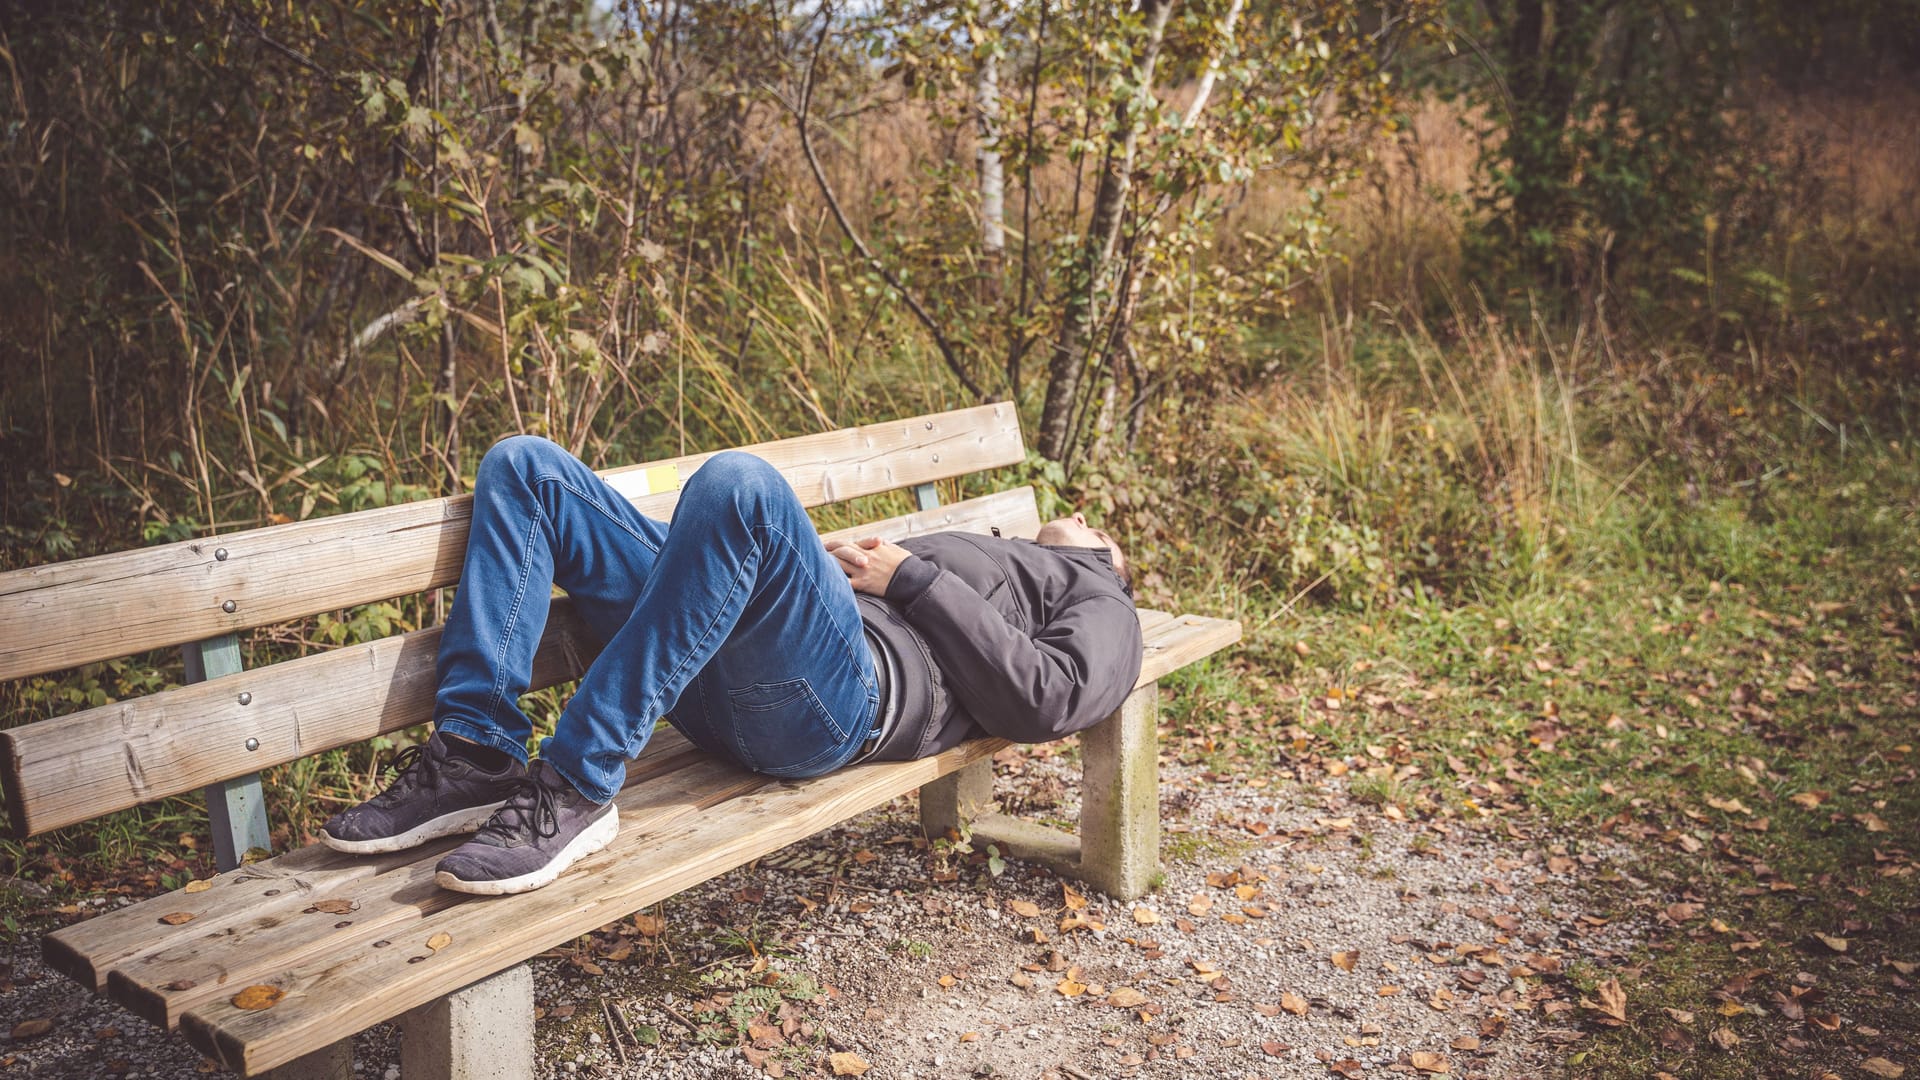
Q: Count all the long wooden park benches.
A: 1